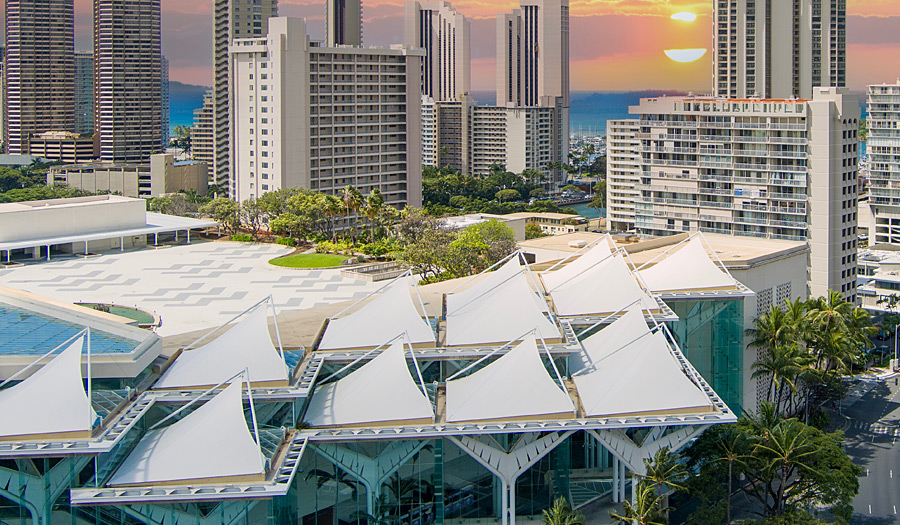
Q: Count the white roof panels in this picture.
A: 13